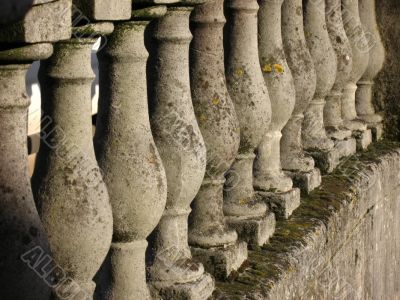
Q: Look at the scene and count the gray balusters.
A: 12